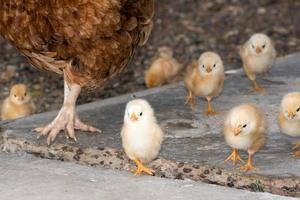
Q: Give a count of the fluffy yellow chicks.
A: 7